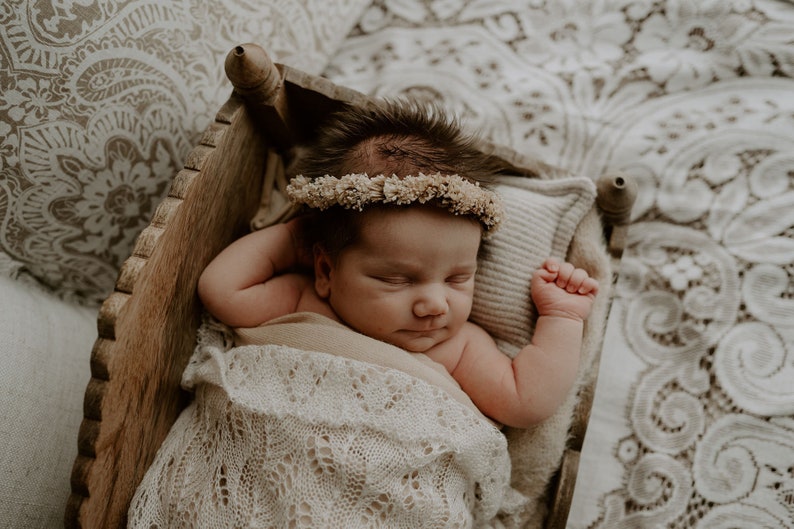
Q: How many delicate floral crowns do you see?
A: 1